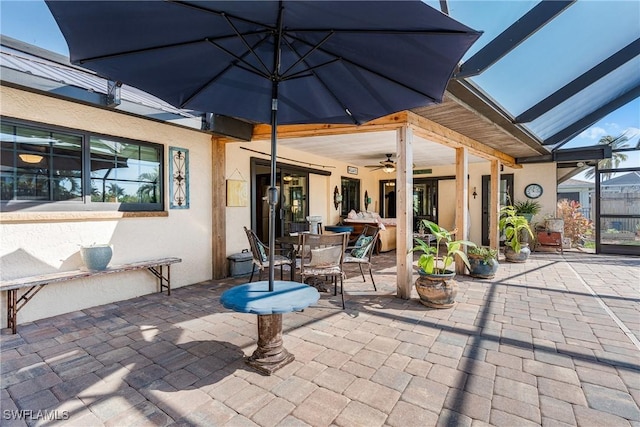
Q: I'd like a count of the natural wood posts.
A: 4